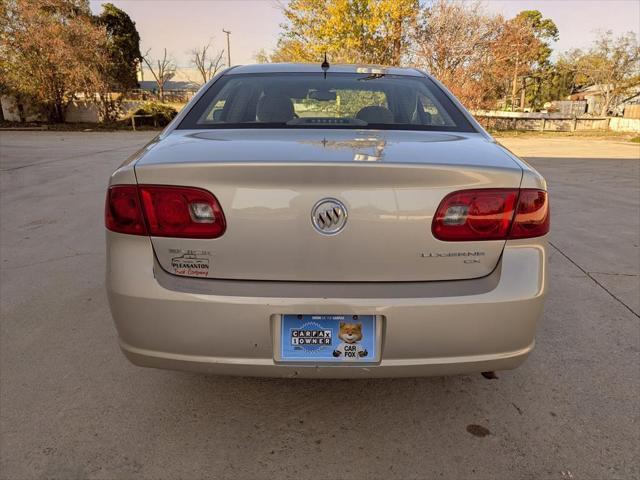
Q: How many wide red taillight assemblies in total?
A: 2